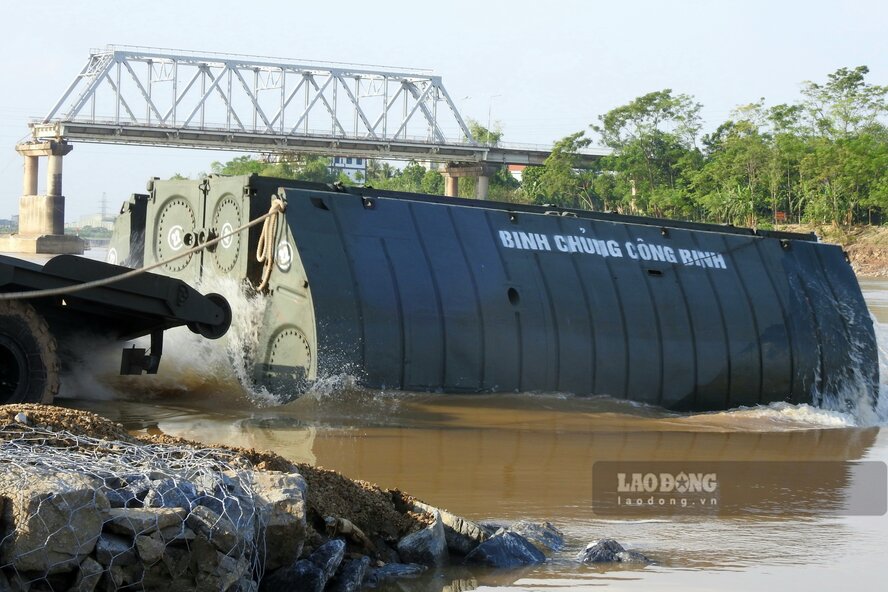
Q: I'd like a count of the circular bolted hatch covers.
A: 3